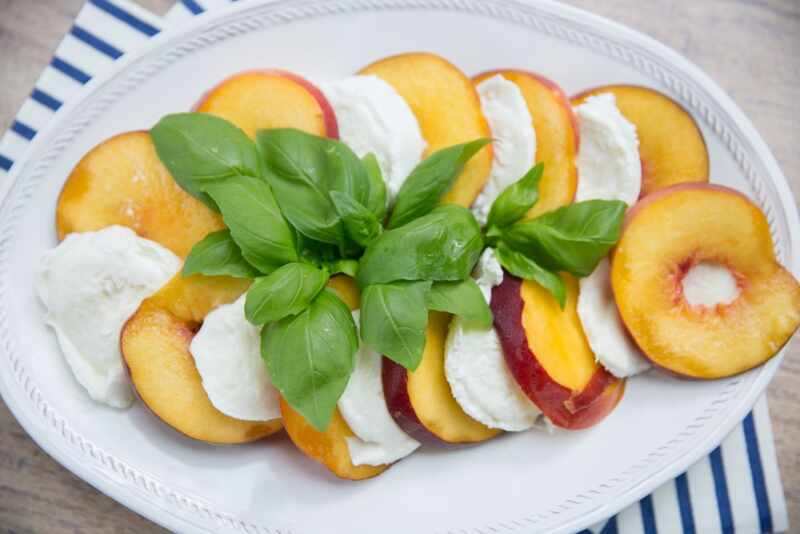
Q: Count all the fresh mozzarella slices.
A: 8